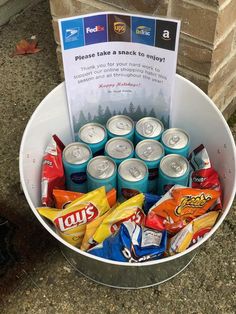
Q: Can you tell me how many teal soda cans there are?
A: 10